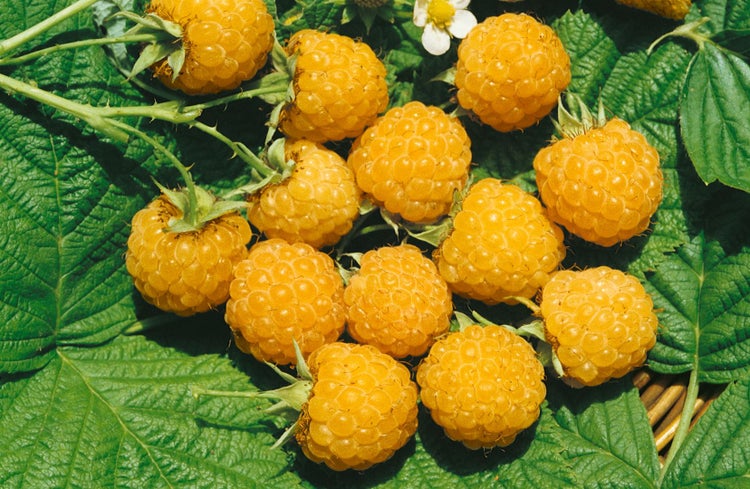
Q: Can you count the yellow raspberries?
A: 14